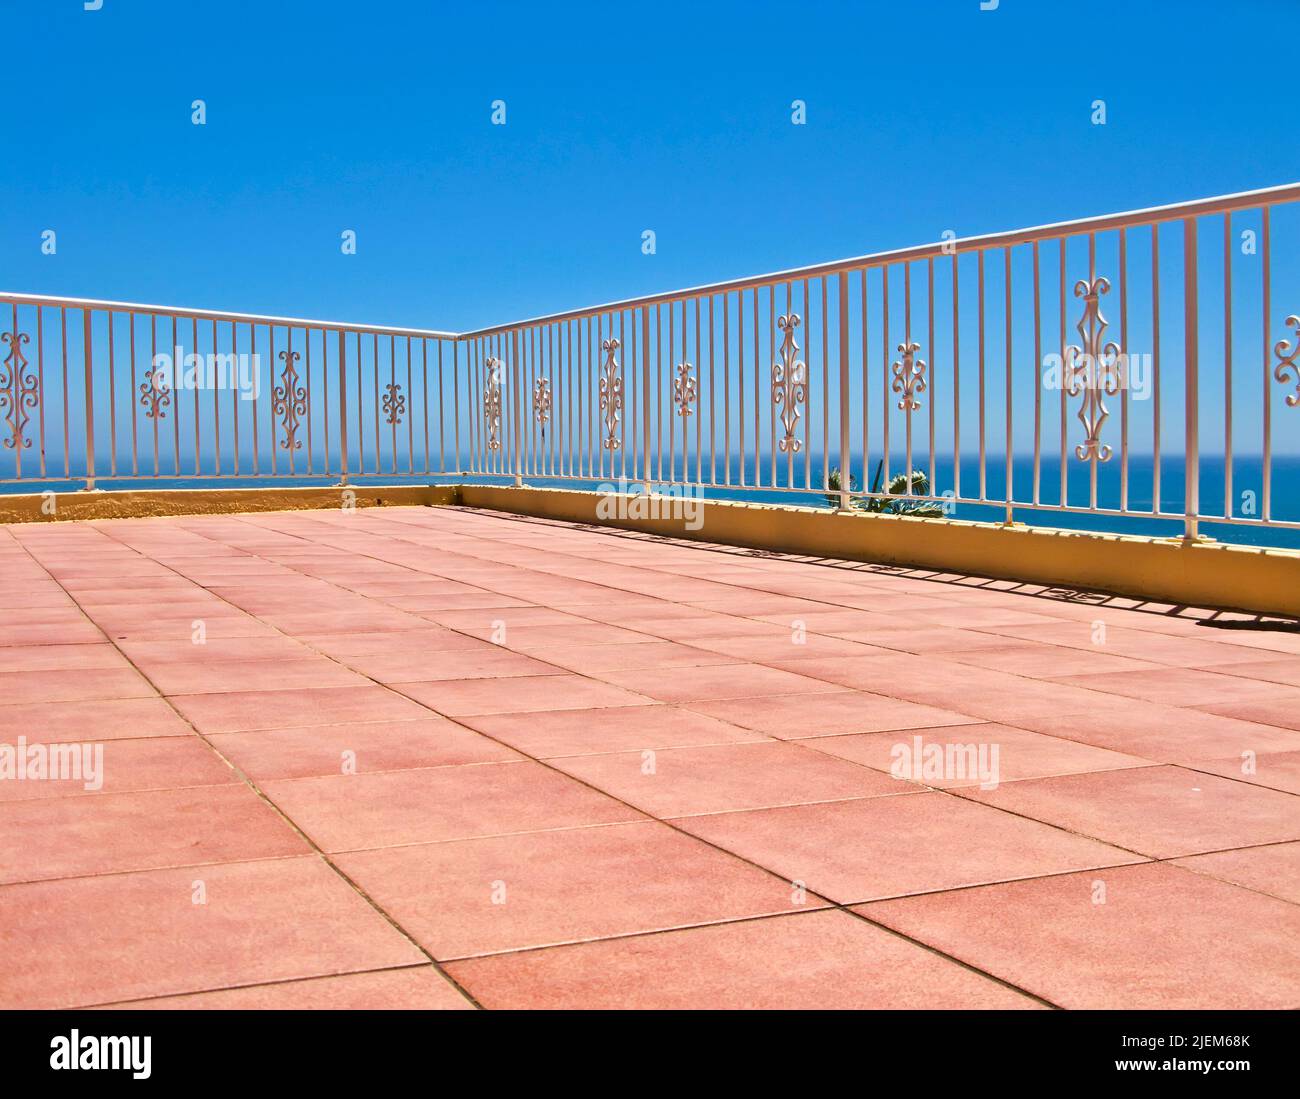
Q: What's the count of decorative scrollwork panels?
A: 12